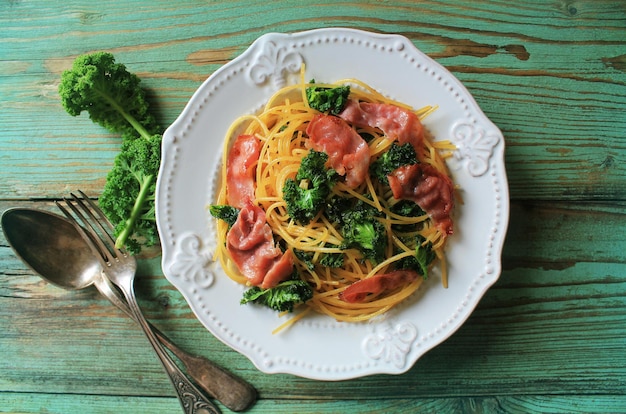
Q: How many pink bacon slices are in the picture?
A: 6